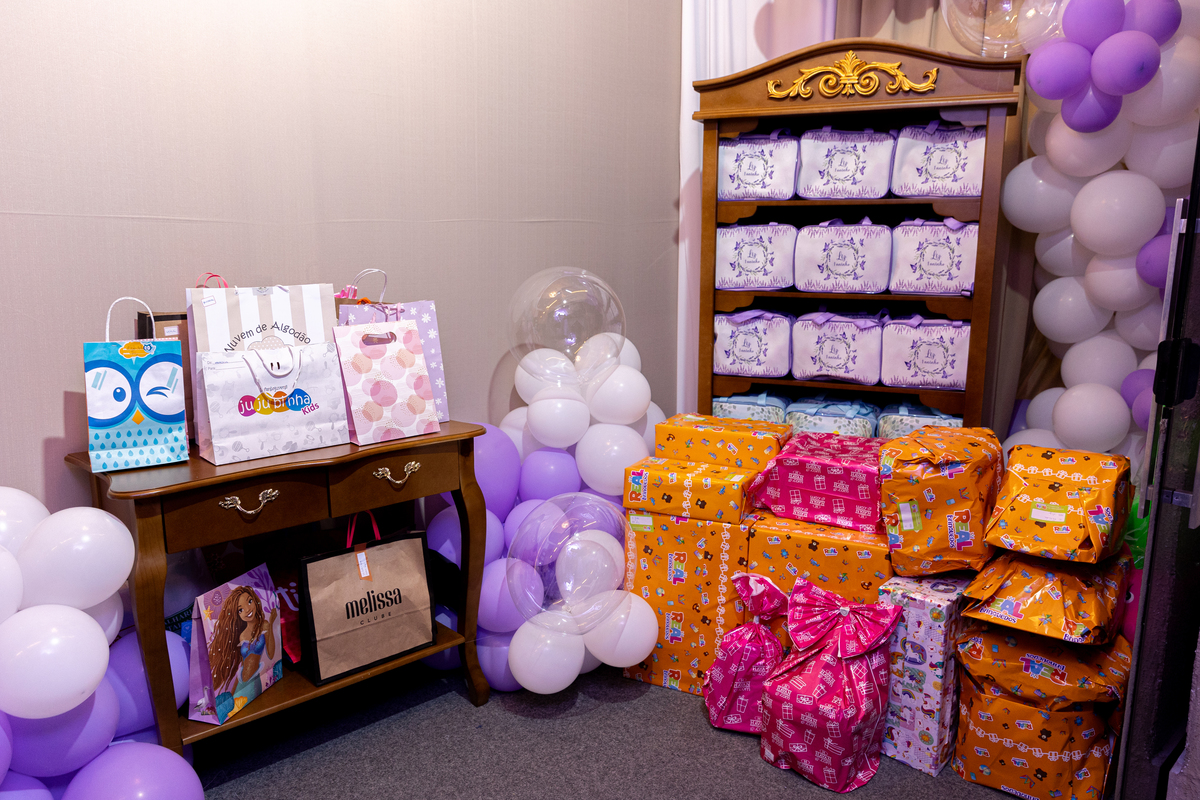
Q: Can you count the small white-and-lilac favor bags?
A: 9